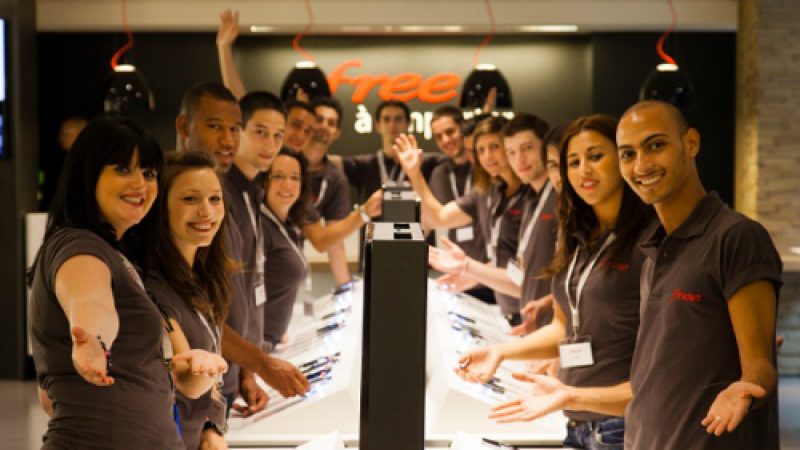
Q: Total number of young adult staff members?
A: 15